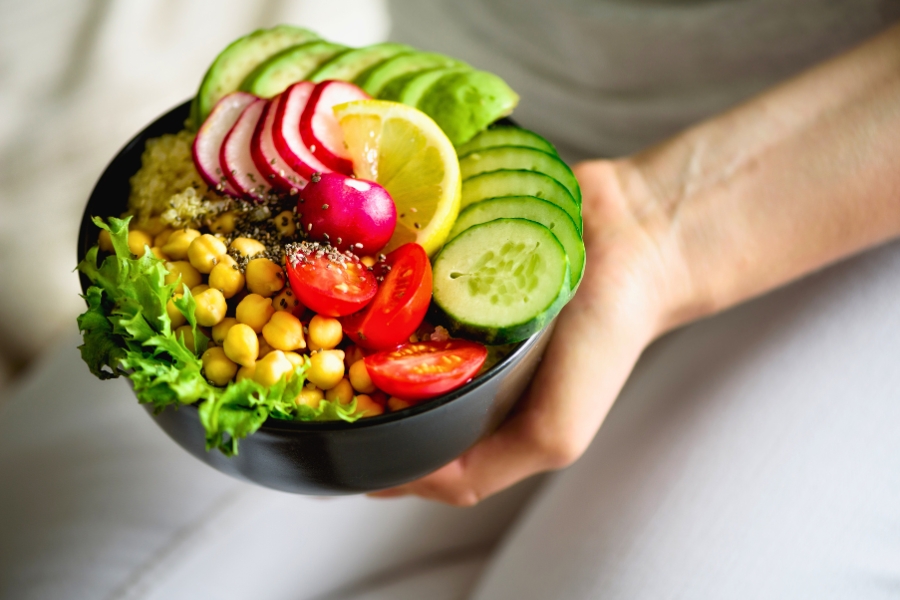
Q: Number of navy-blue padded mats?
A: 0